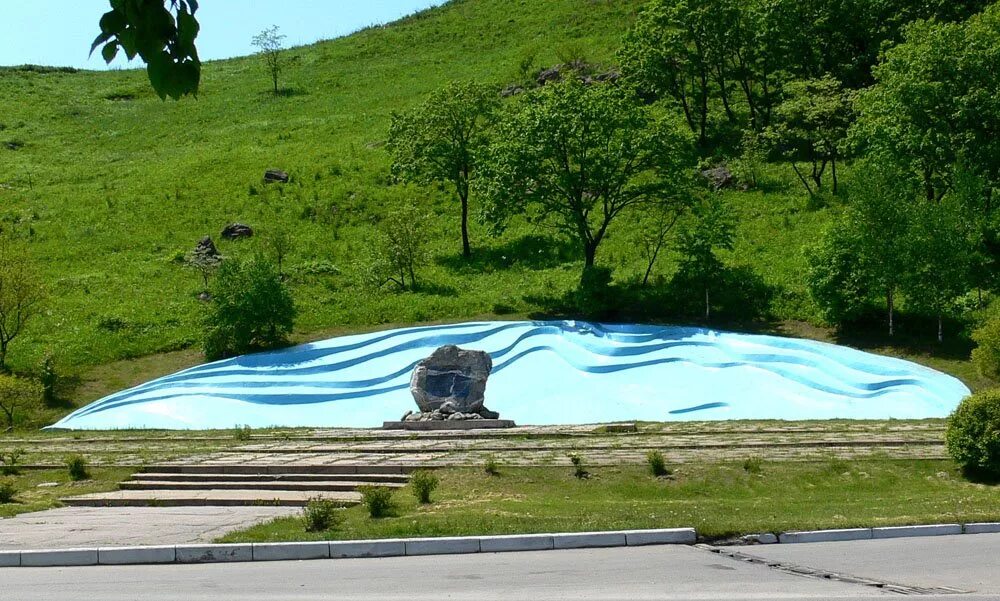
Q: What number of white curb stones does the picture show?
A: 14